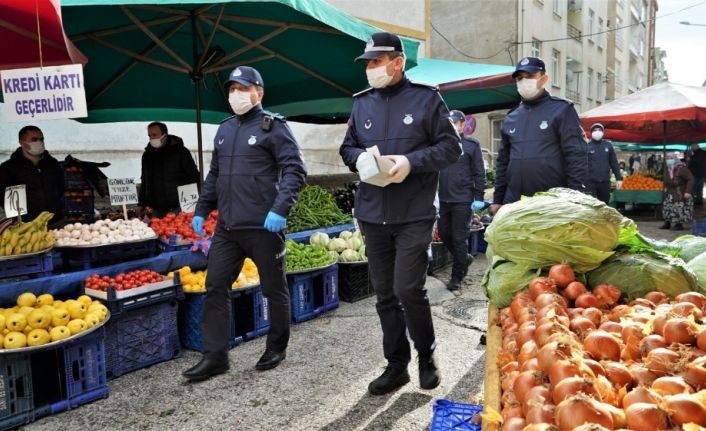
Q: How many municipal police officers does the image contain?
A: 5